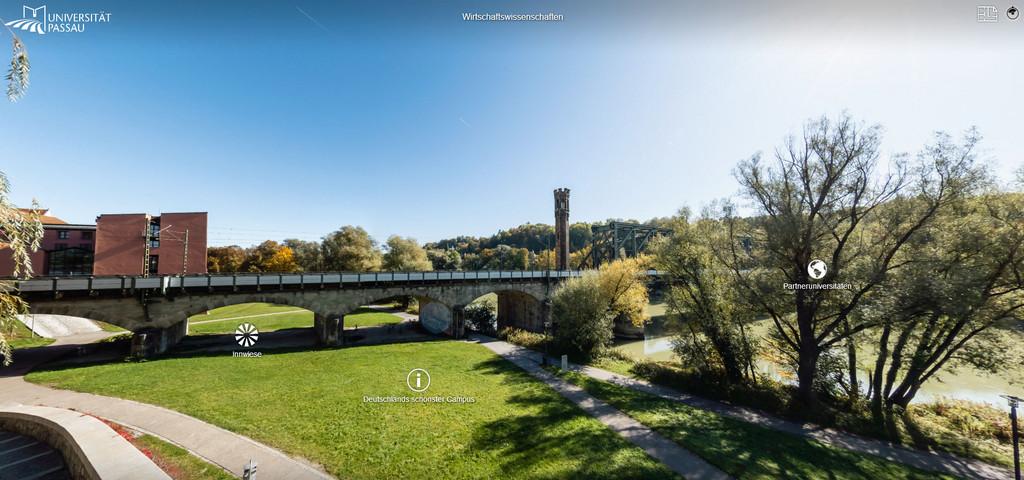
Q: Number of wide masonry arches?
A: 4